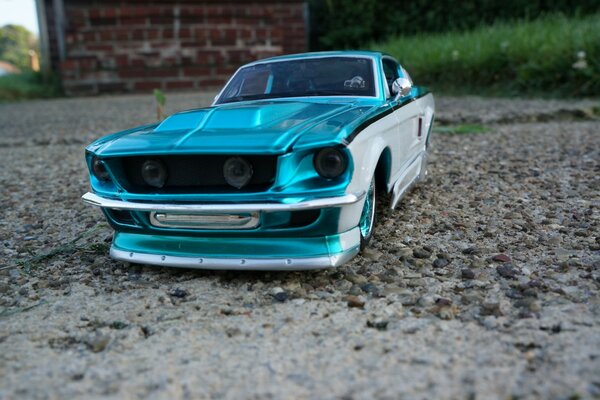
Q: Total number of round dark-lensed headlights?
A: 4